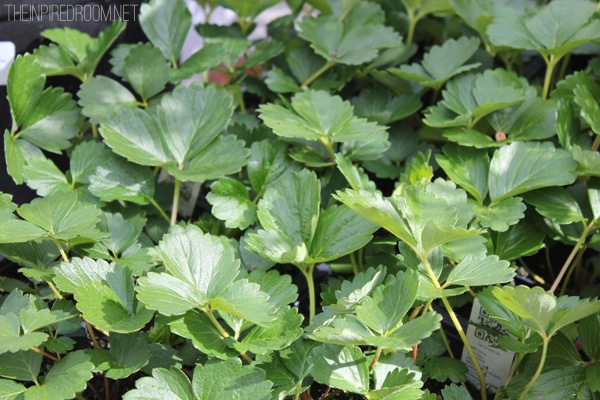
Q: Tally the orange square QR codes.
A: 0